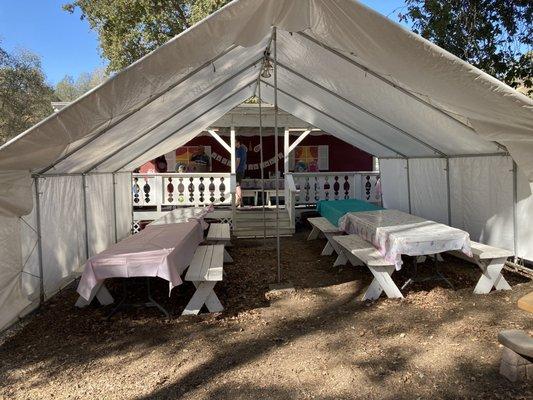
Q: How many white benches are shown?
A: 6